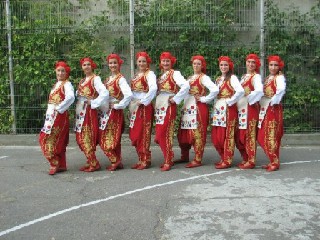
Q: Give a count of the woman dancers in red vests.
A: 9